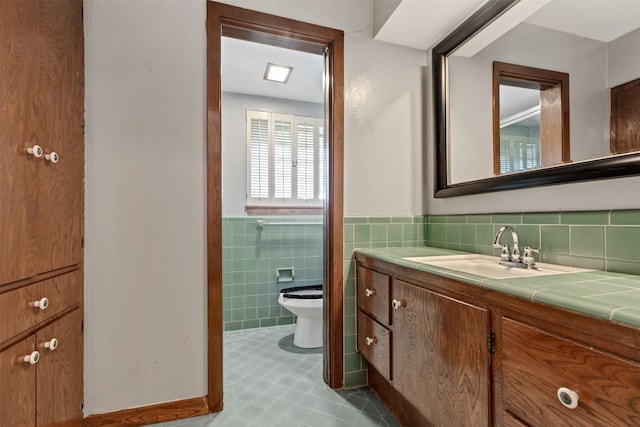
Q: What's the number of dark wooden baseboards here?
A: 1